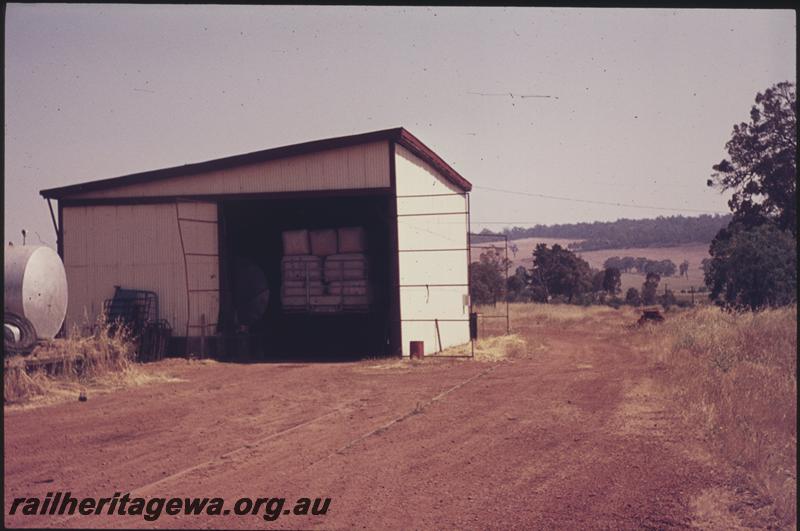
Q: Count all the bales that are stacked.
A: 7